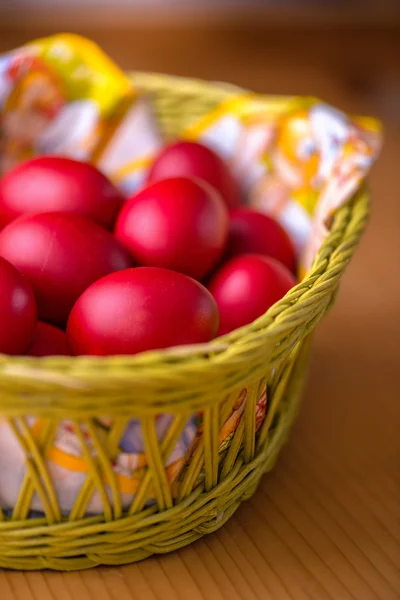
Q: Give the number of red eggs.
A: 9